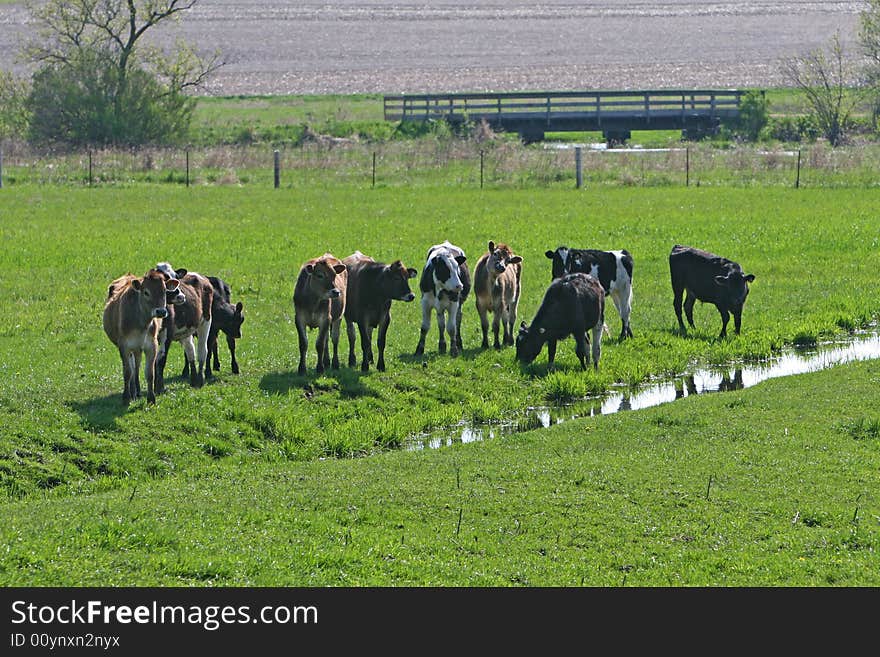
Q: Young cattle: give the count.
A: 10